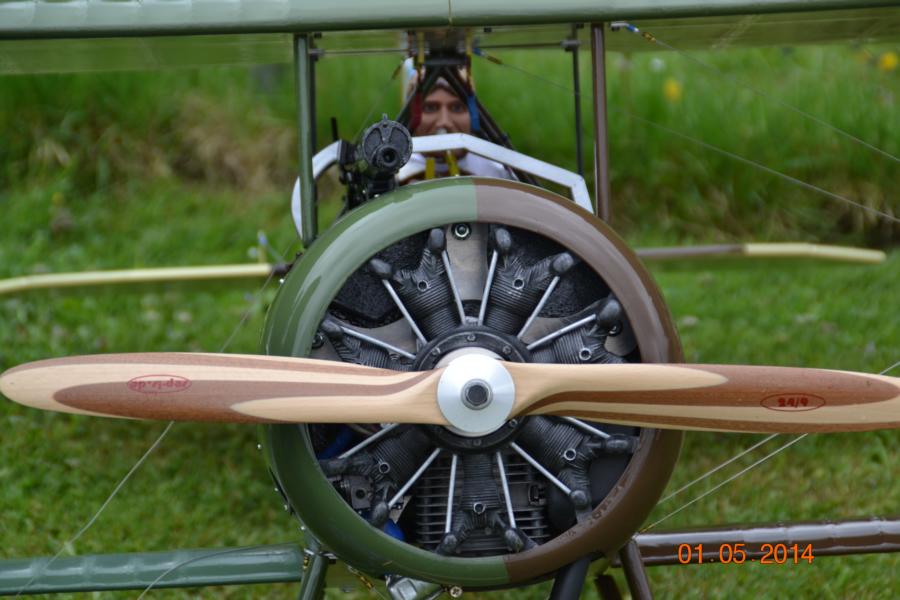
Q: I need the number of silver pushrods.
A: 12